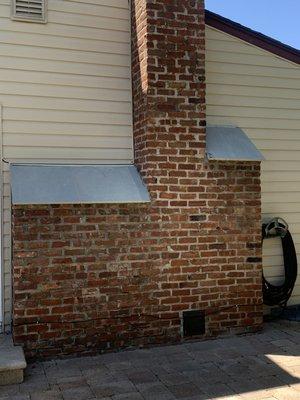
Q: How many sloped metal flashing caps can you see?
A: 2